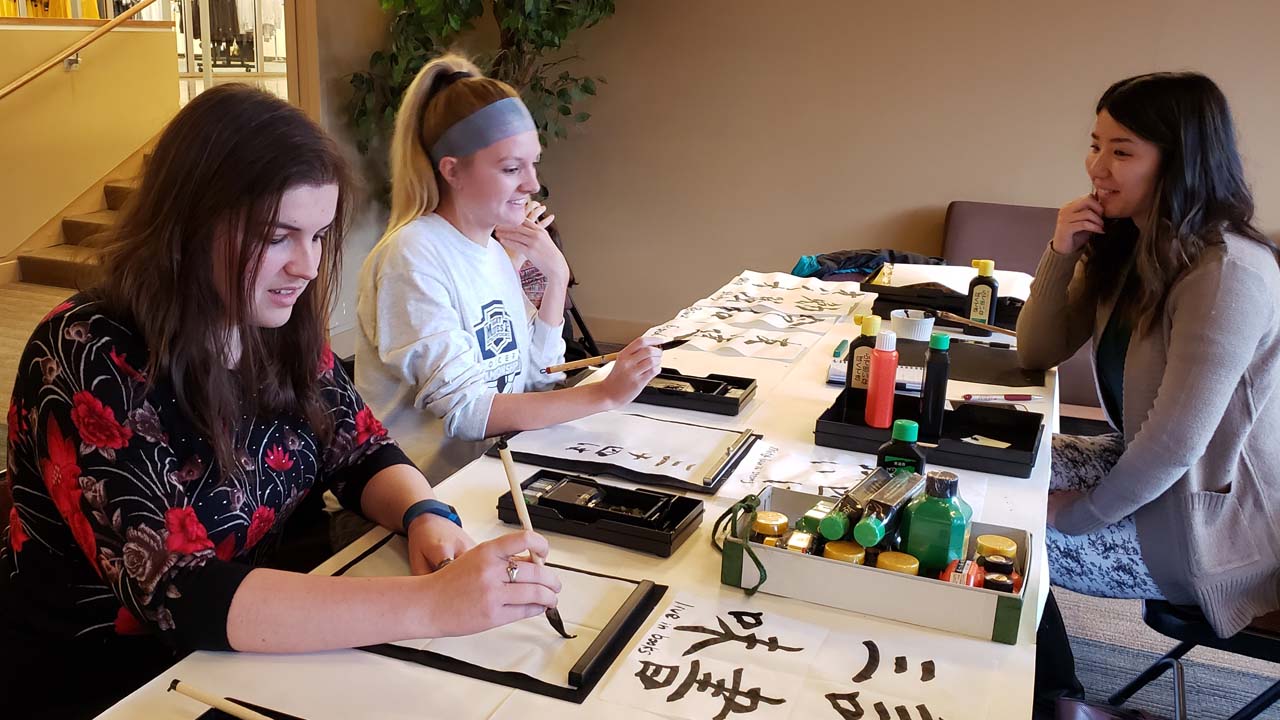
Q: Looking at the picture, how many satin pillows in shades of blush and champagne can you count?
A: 0